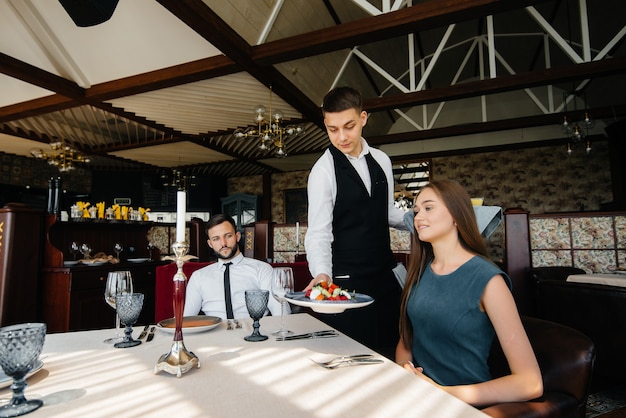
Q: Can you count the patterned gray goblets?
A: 3